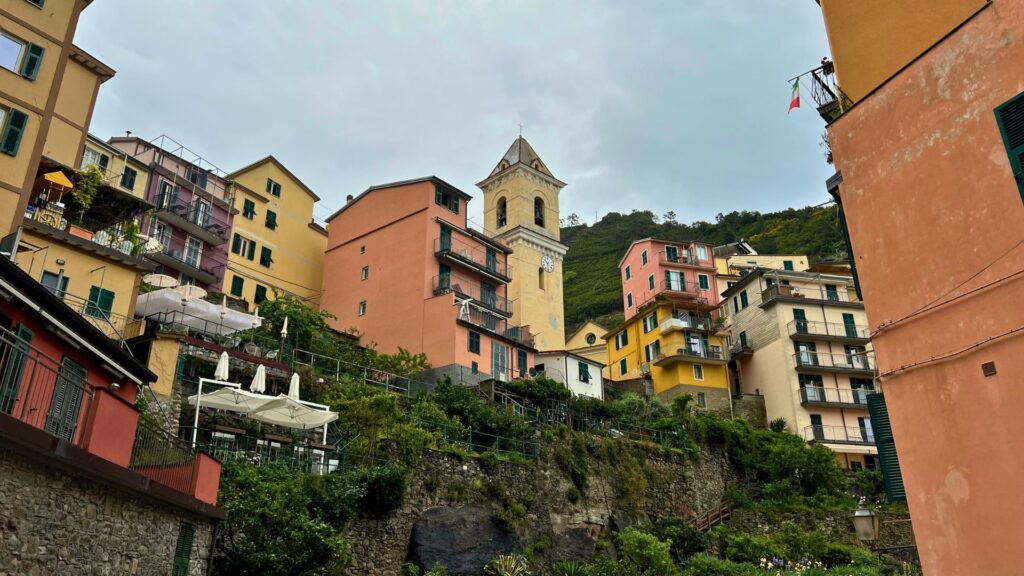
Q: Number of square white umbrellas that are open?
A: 2